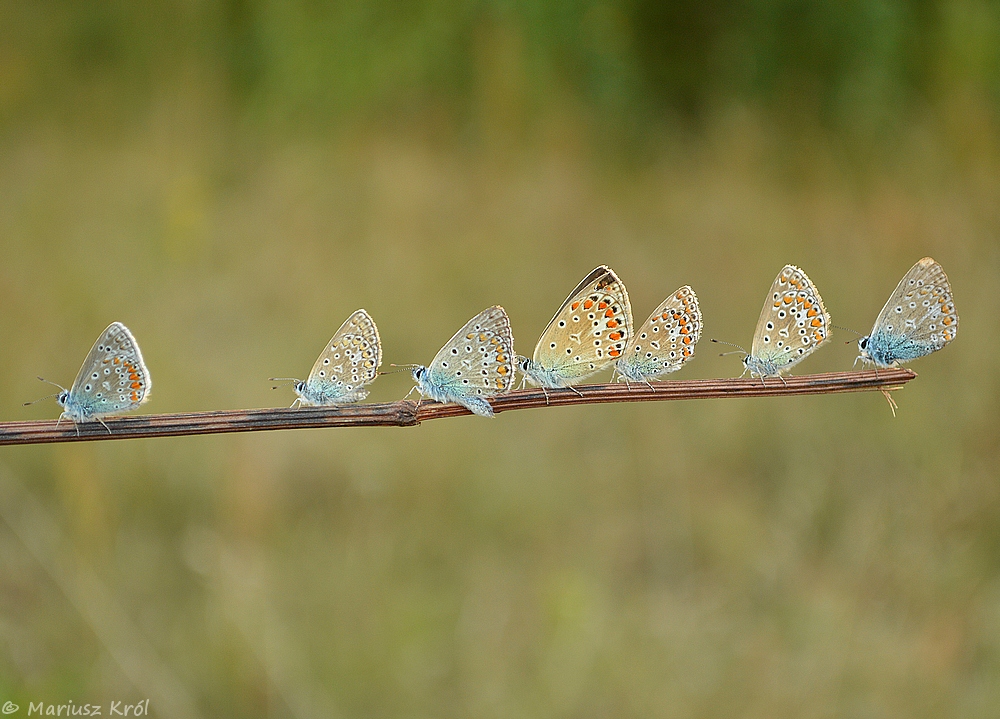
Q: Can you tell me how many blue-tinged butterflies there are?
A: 7